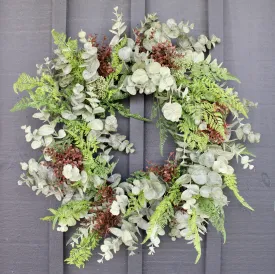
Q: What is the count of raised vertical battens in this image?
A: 3